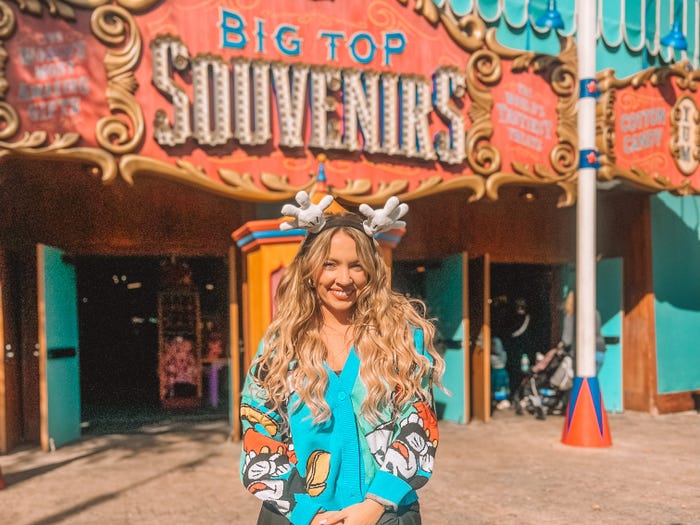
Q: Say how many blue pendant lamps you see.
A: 2